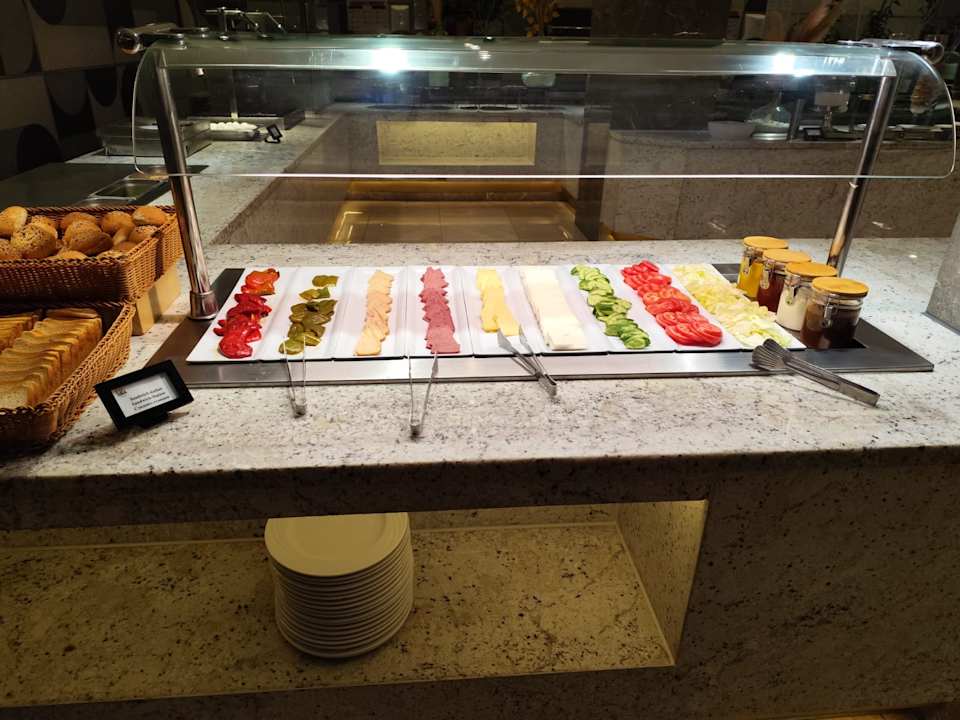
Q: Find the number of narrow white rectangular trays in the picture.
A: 9